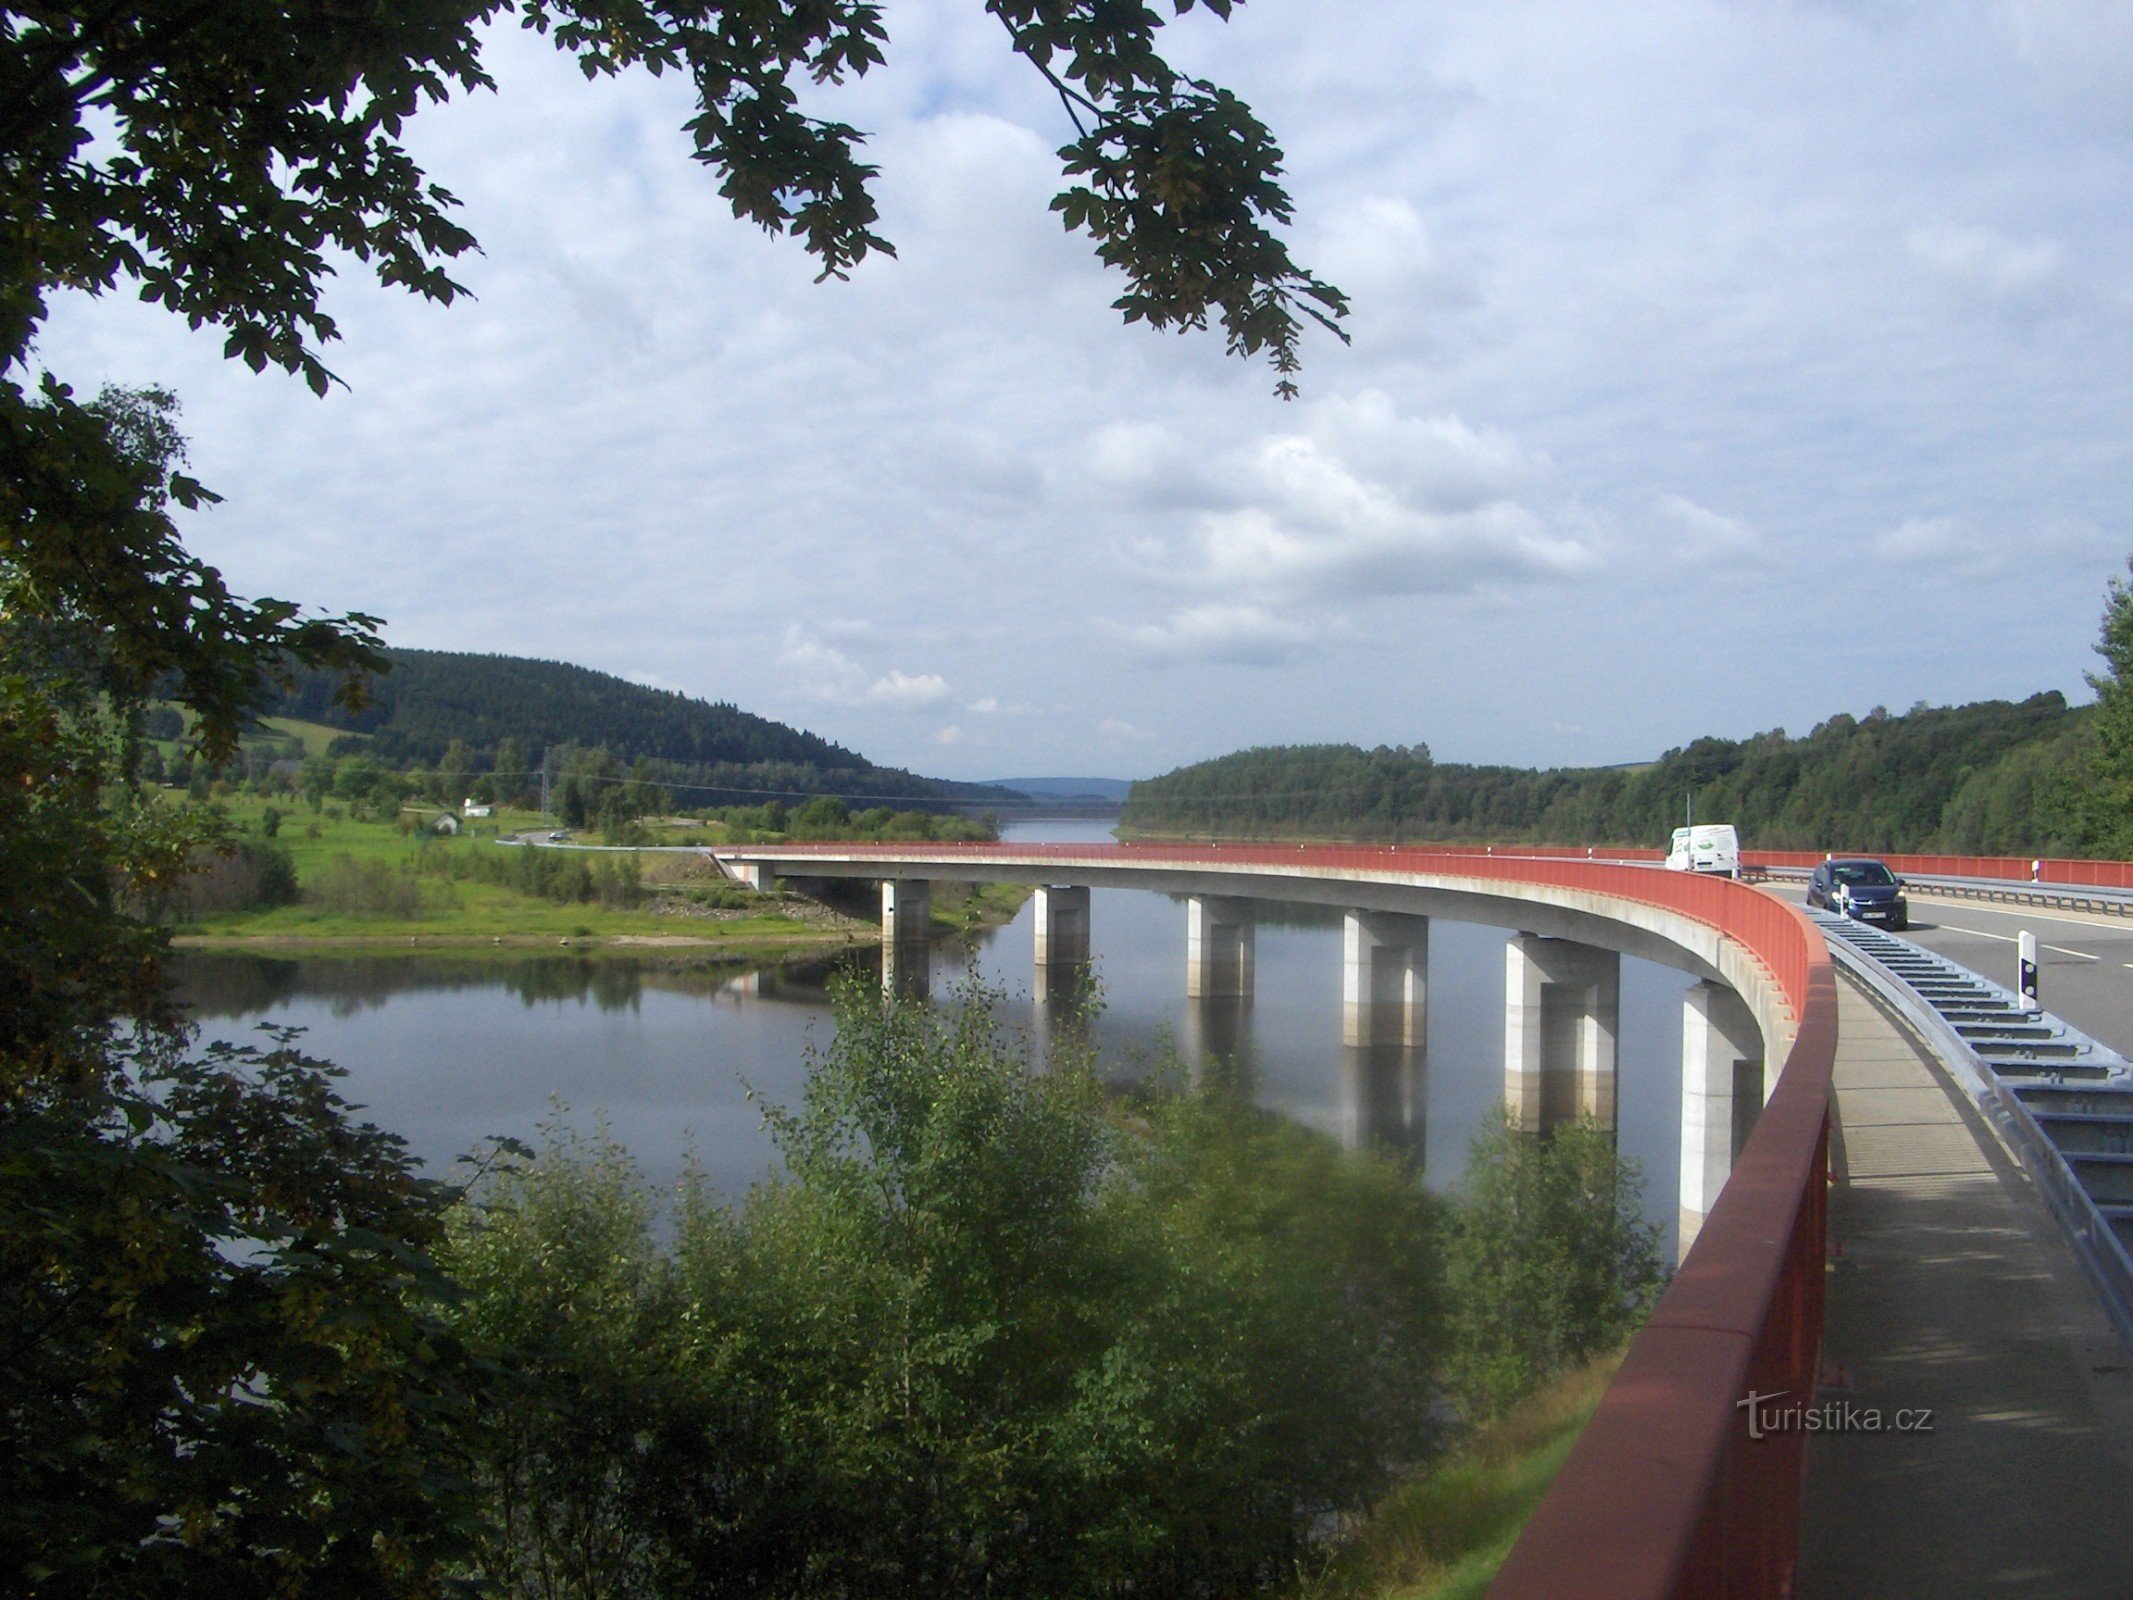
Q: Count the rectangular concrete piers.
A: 6